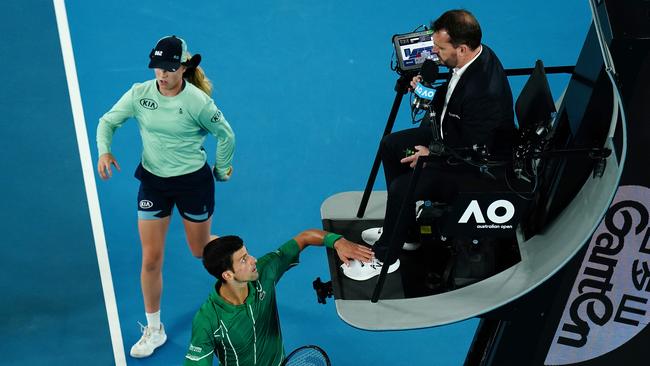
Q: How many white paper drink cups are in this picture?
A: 0